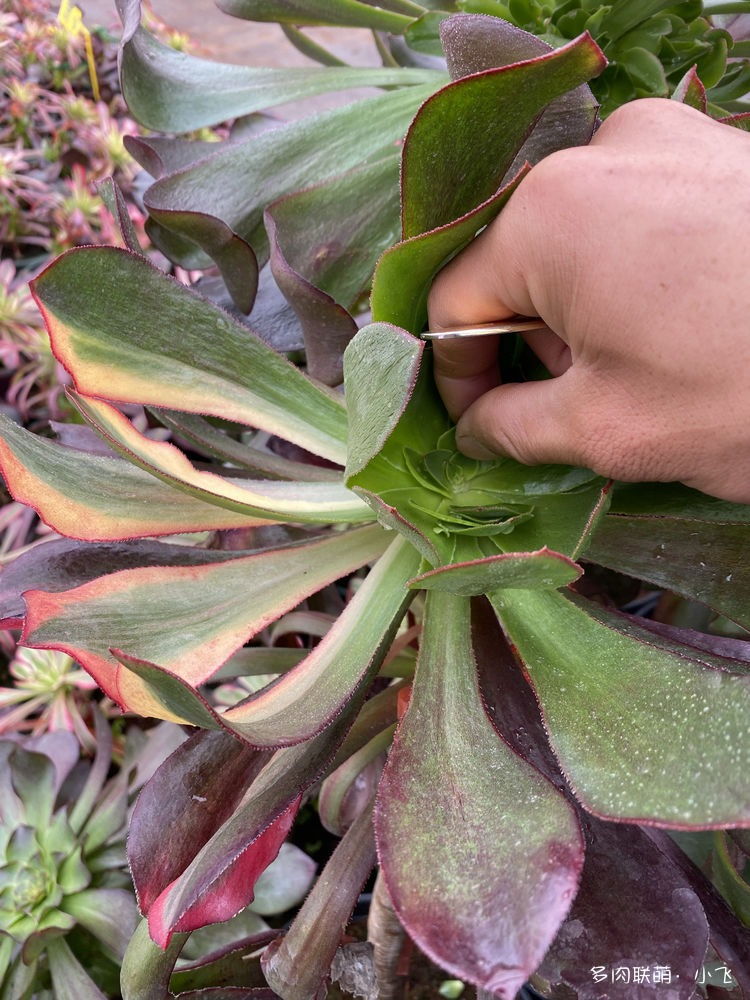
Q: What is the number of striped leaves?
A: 5